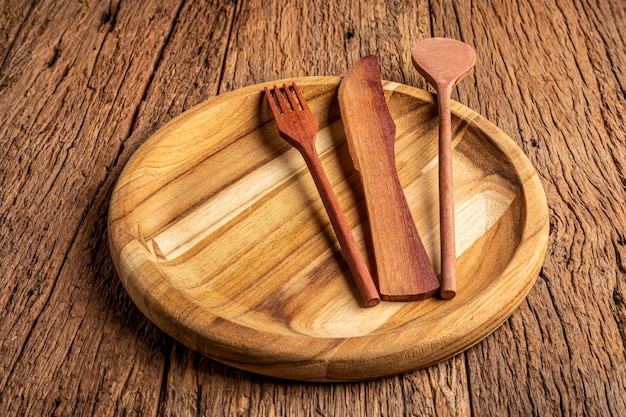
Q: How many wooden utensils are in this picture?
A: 3